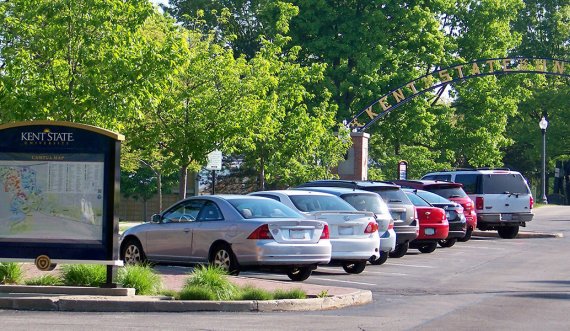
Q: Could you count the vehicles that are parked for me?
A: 8